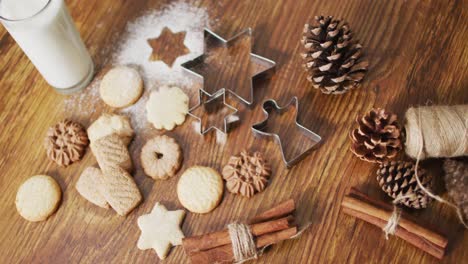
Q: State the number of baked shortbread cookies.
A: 12